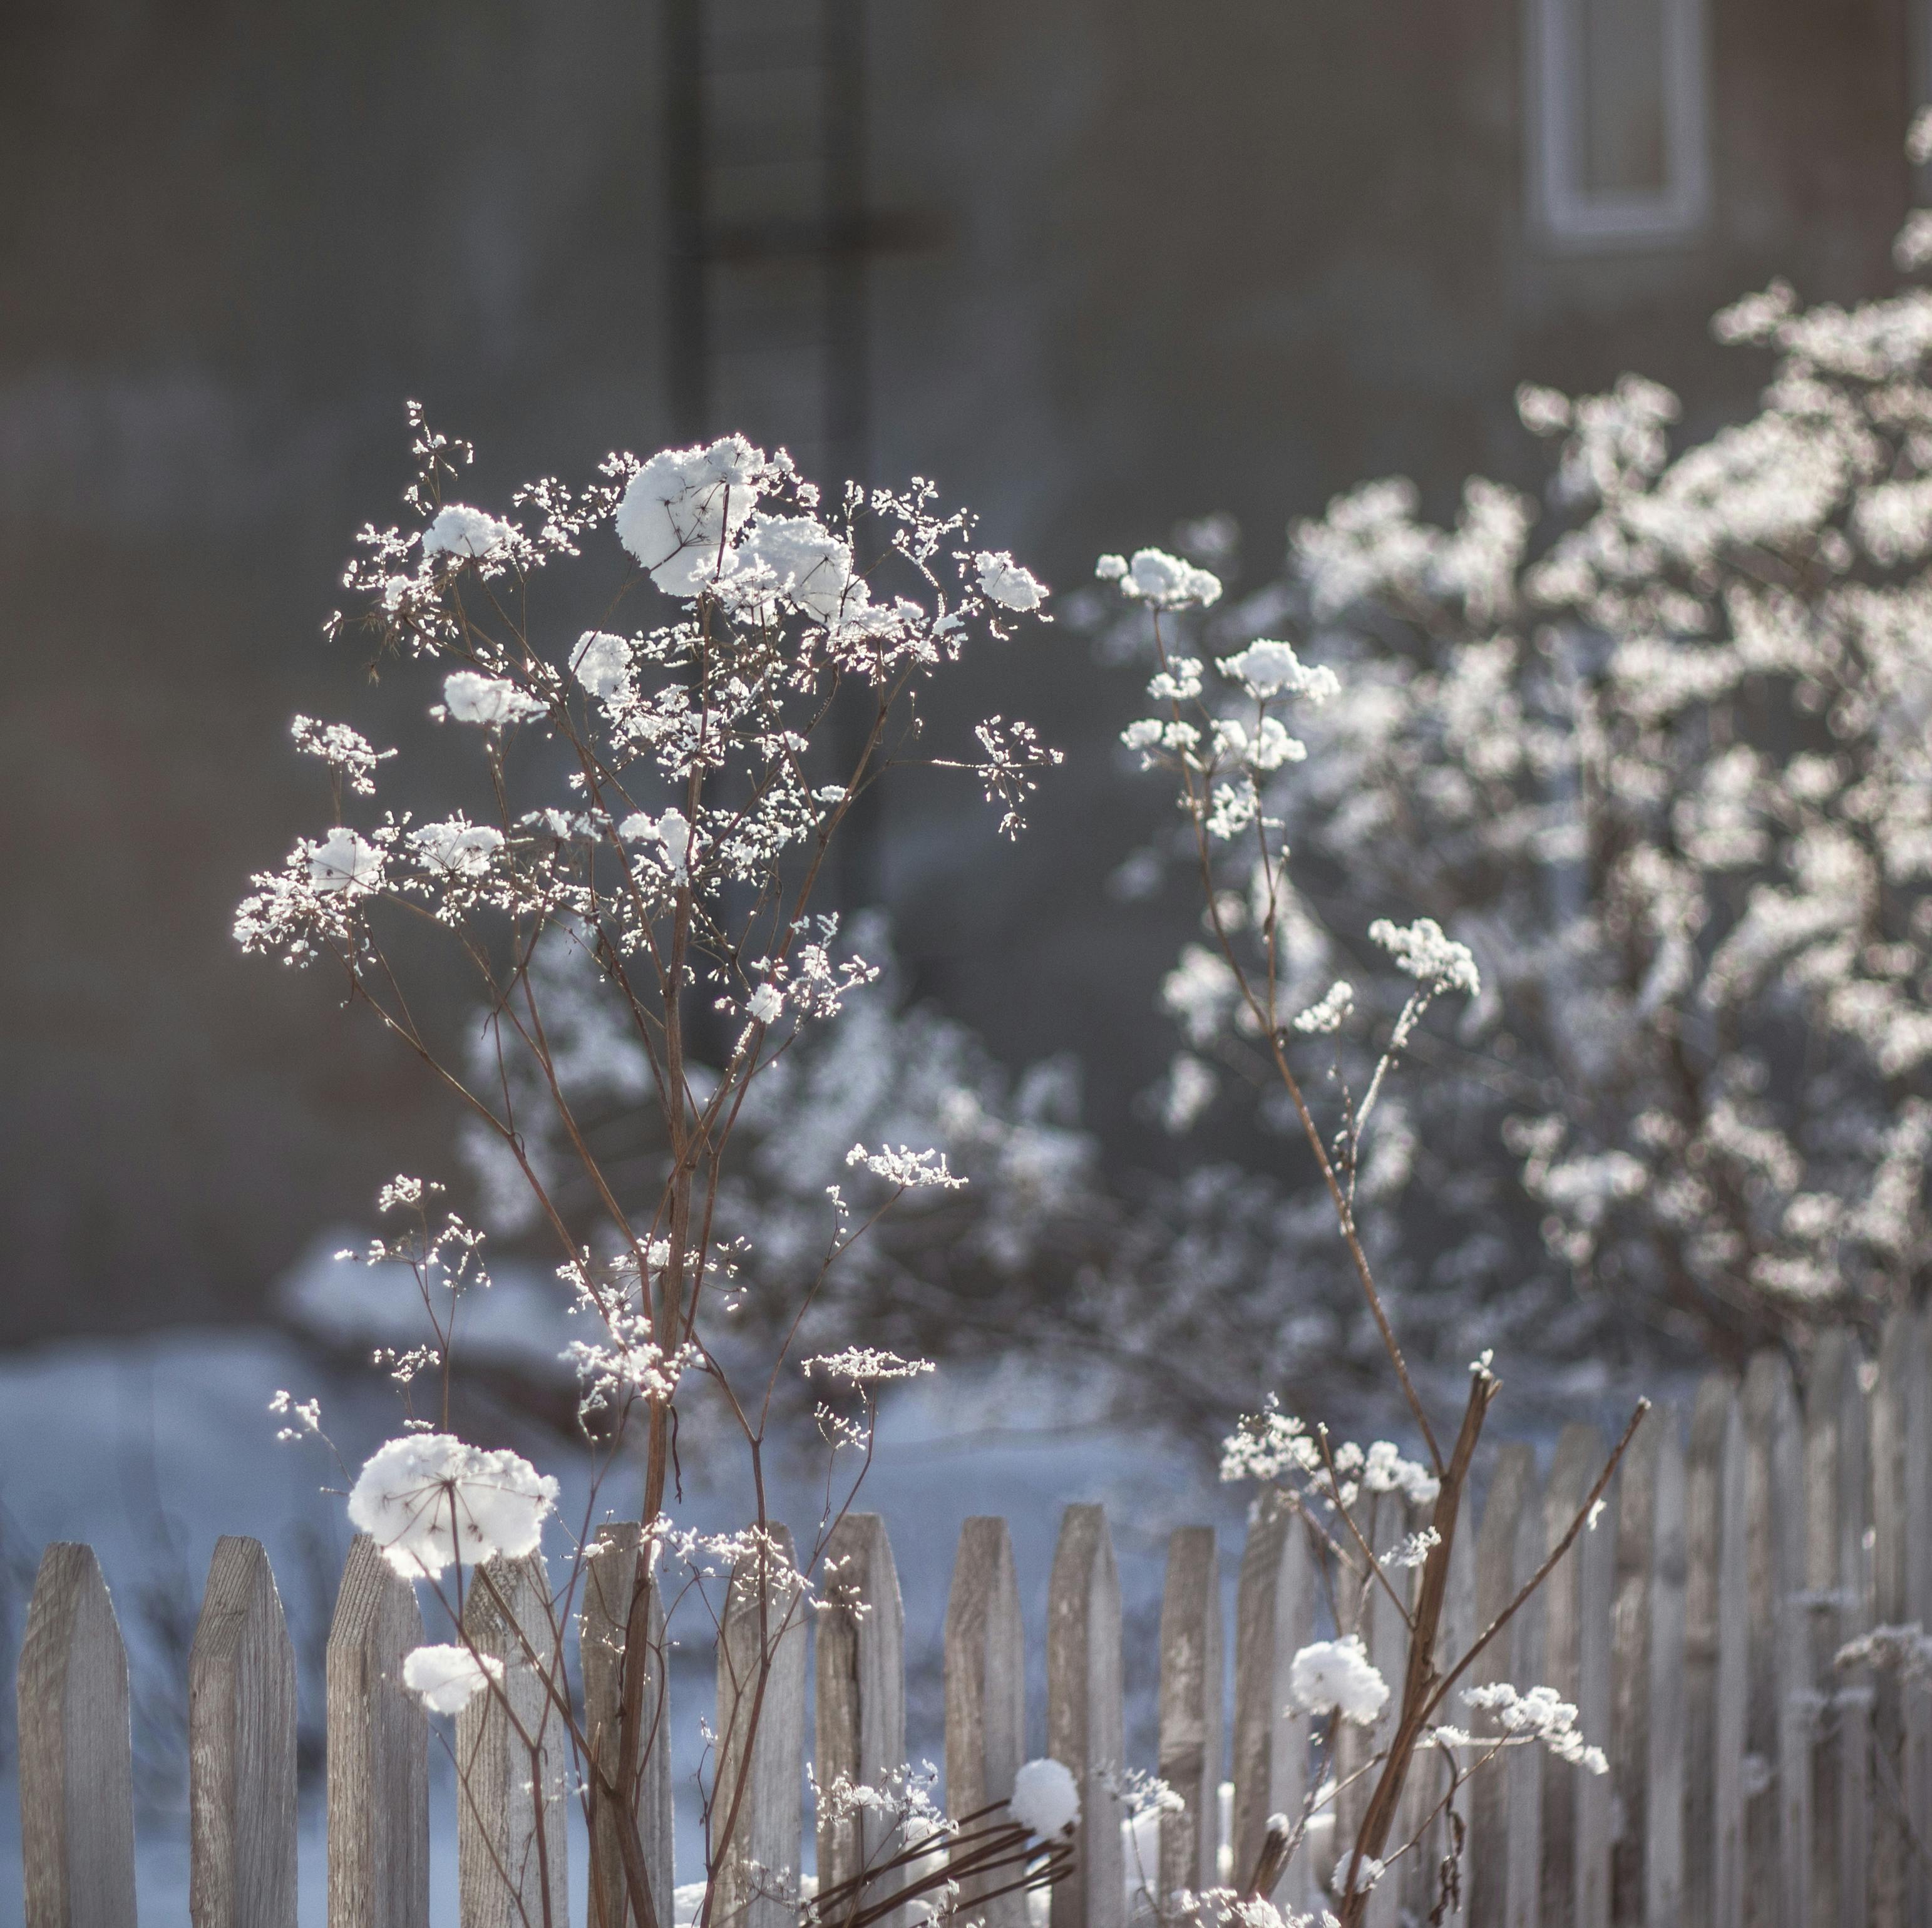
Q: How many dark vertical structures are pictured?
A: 2